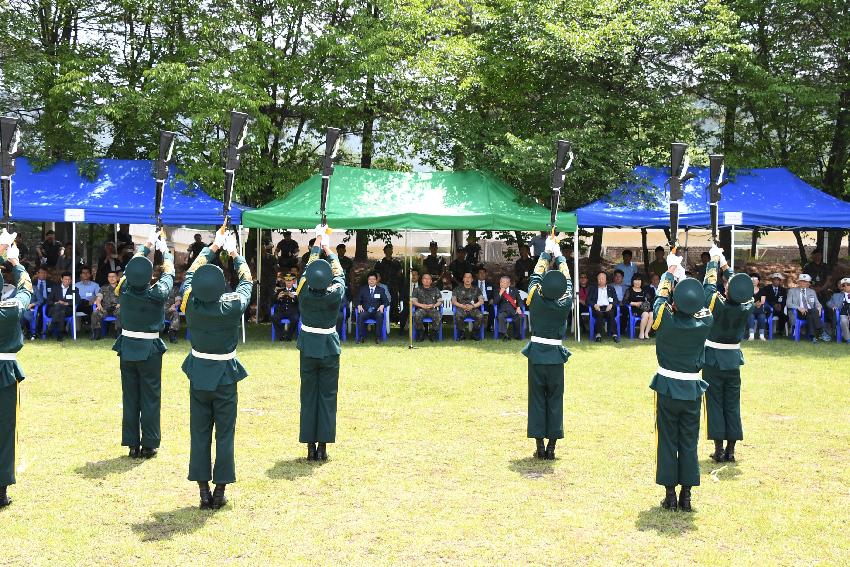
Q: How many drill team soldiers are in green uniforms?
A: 7